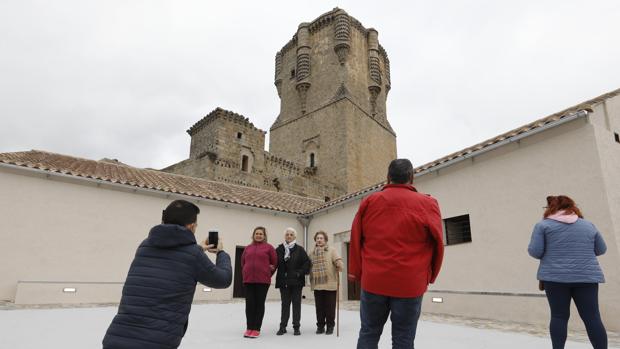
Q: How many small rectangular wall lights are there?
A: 3